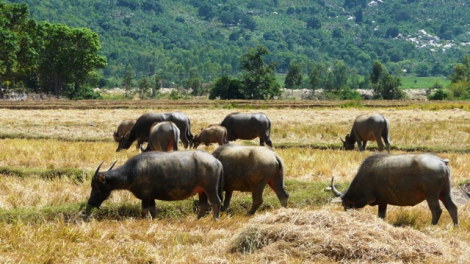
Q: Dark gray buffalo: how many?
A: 7